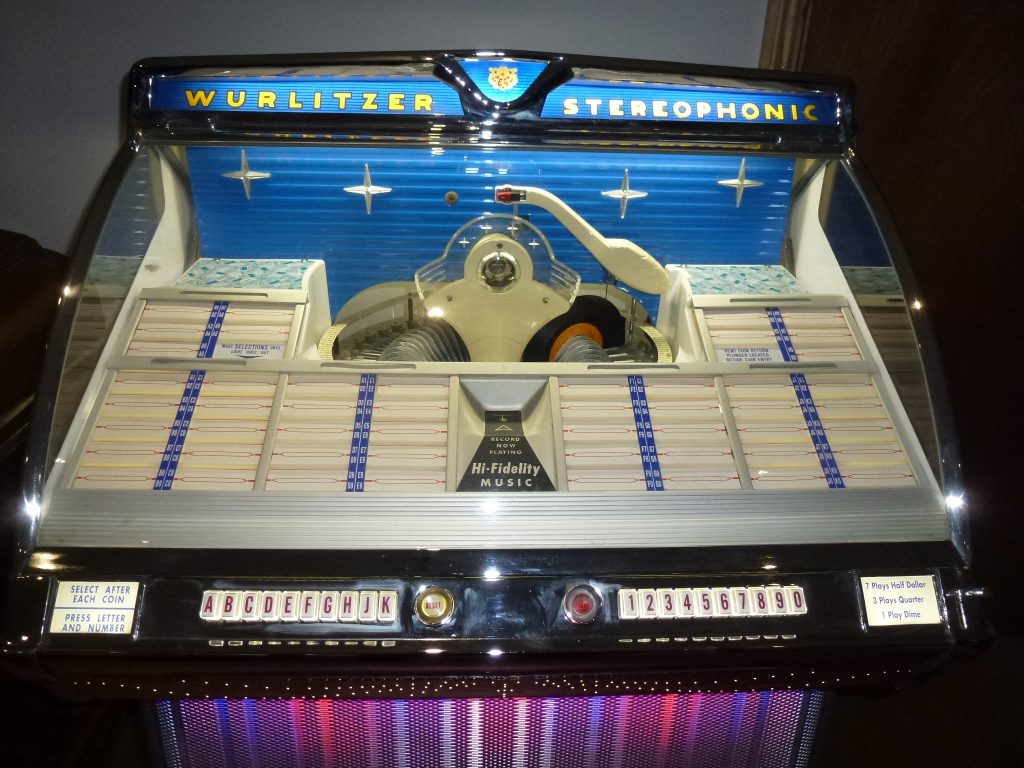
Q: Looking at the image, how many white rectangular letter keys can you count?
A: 10